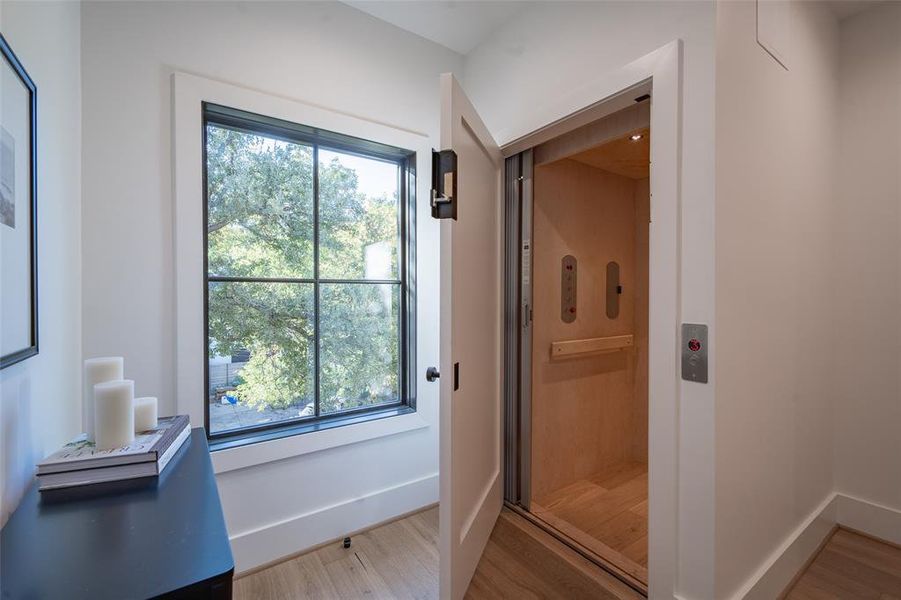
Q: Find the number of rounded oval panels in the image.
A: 2